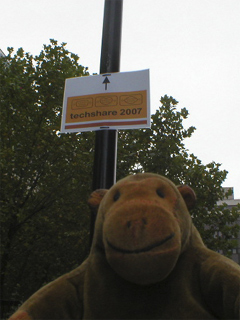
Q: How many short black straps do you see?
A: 2